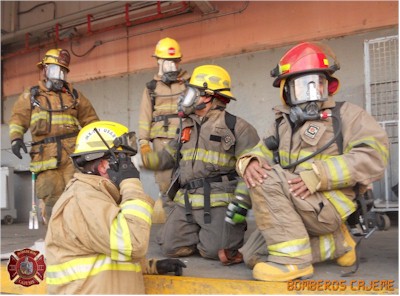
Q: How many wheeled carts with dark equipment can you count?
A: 1